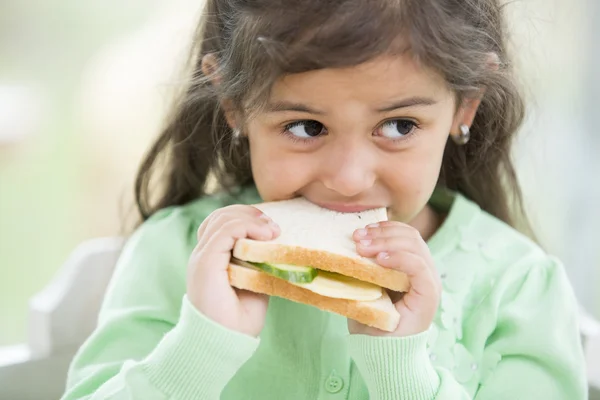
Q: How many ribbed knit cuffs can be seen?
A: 2